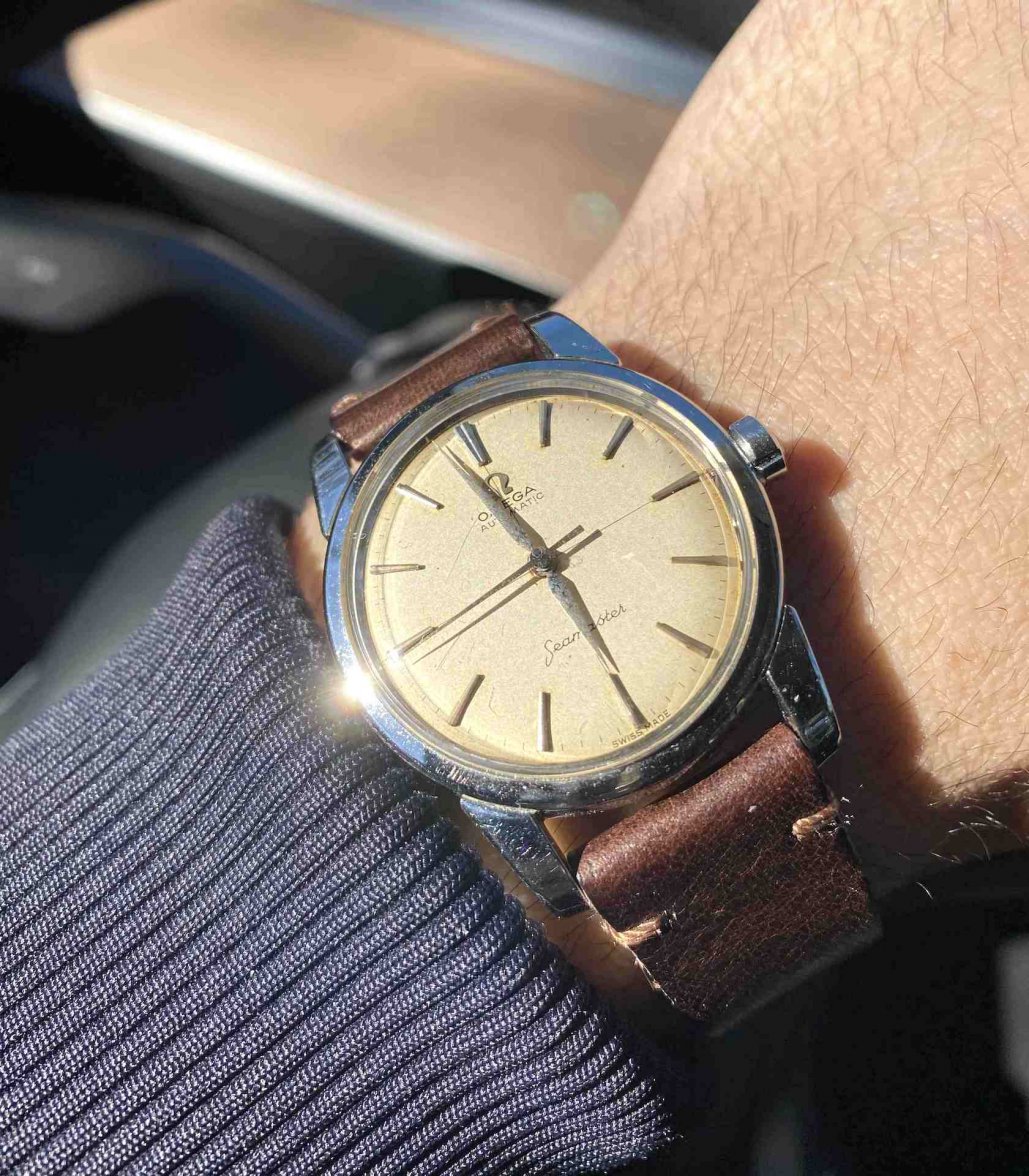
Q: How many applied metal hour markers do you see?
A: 12